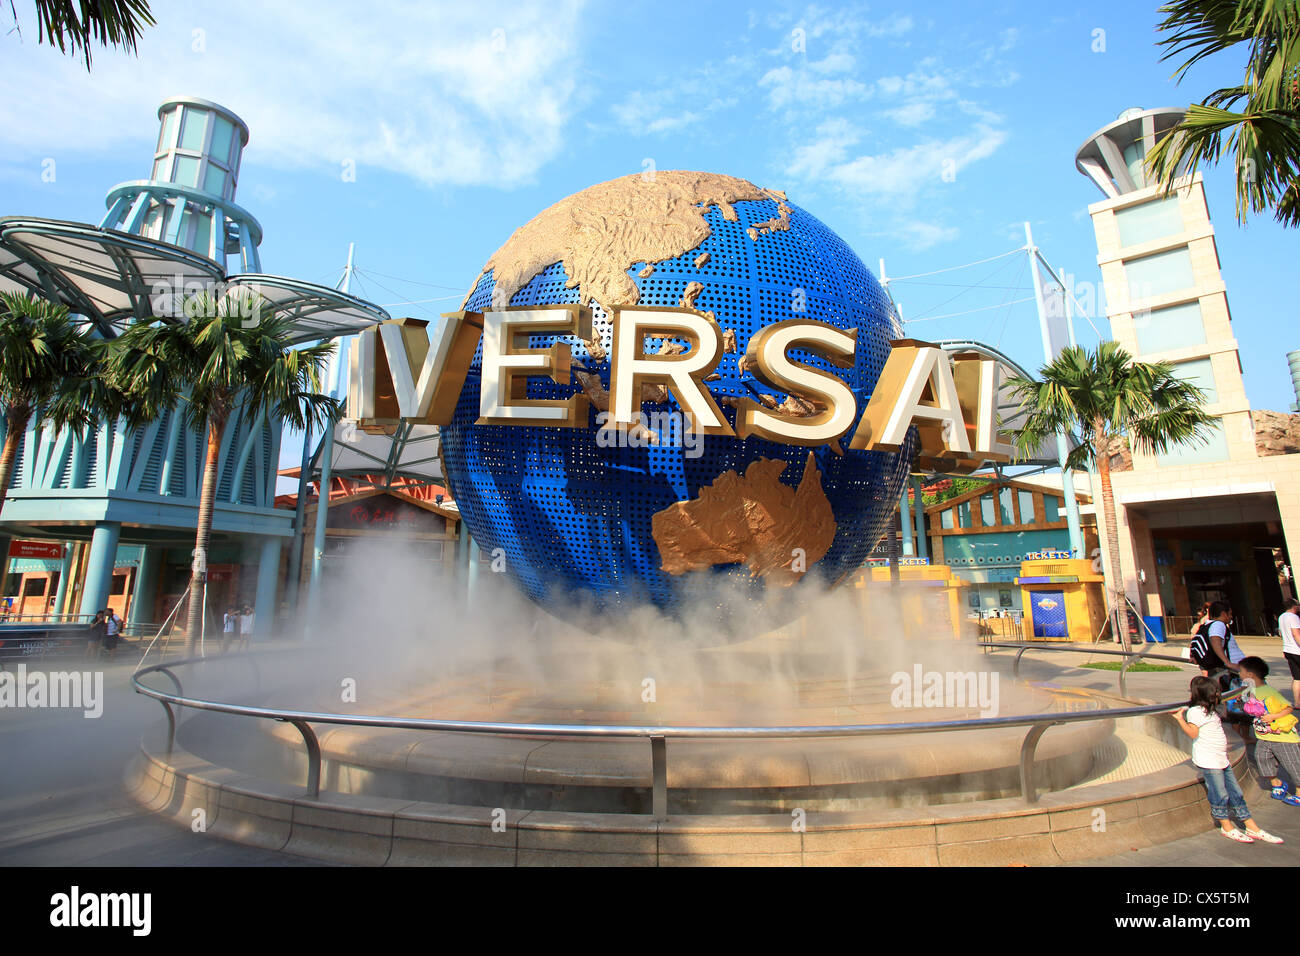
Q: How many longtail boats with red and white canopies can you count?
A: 0